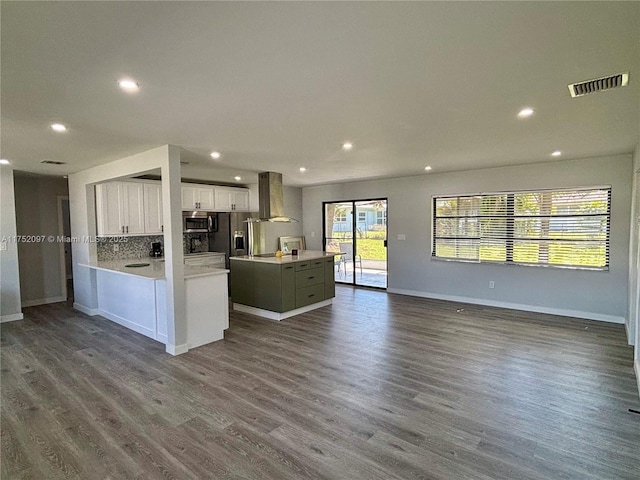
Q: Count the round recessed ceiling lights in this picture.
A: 10